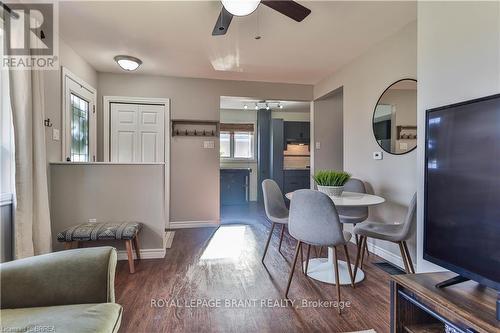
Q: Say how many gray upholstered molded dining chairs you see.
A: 4